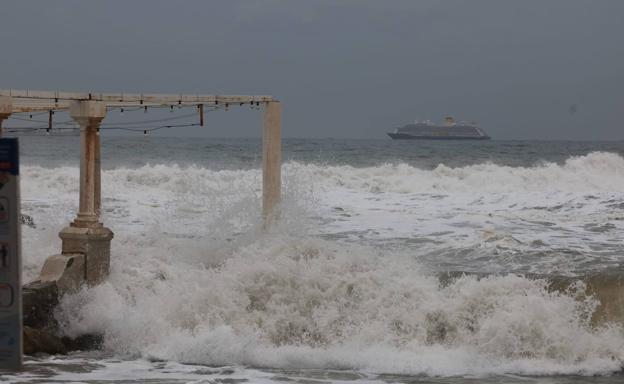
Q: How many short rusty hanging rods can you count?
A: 2